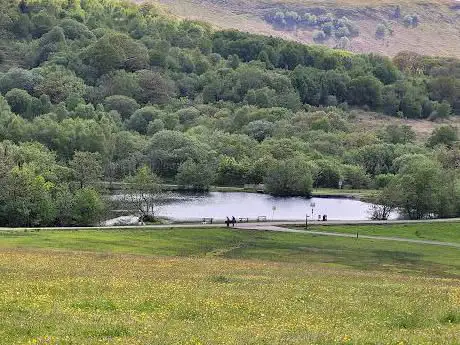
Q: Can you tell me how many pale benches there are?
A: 3